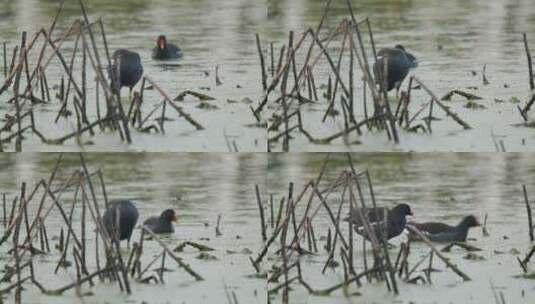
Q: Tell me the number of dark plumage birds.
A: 8